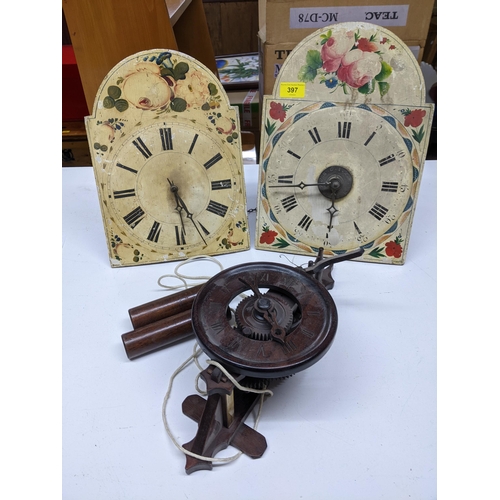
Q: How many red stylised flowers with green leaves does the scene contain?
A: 4